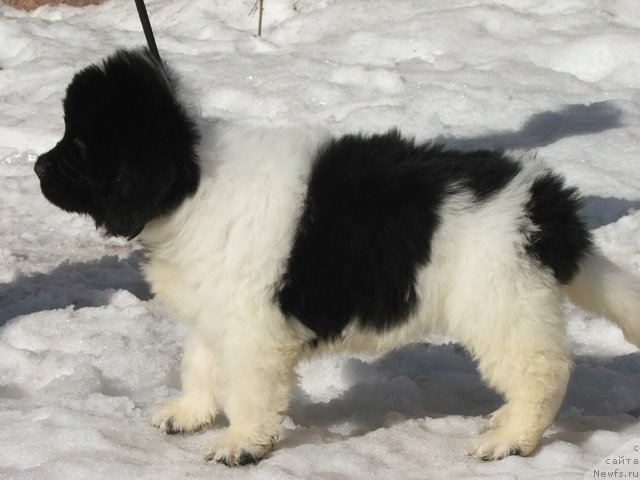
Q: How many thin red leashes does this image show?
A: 0